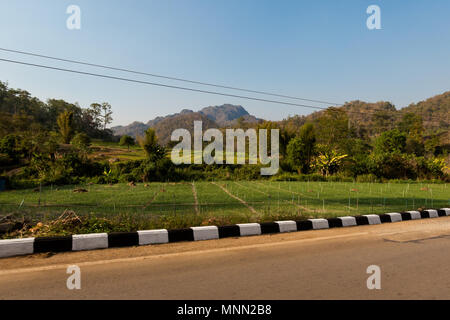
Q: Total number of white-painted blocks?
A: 13